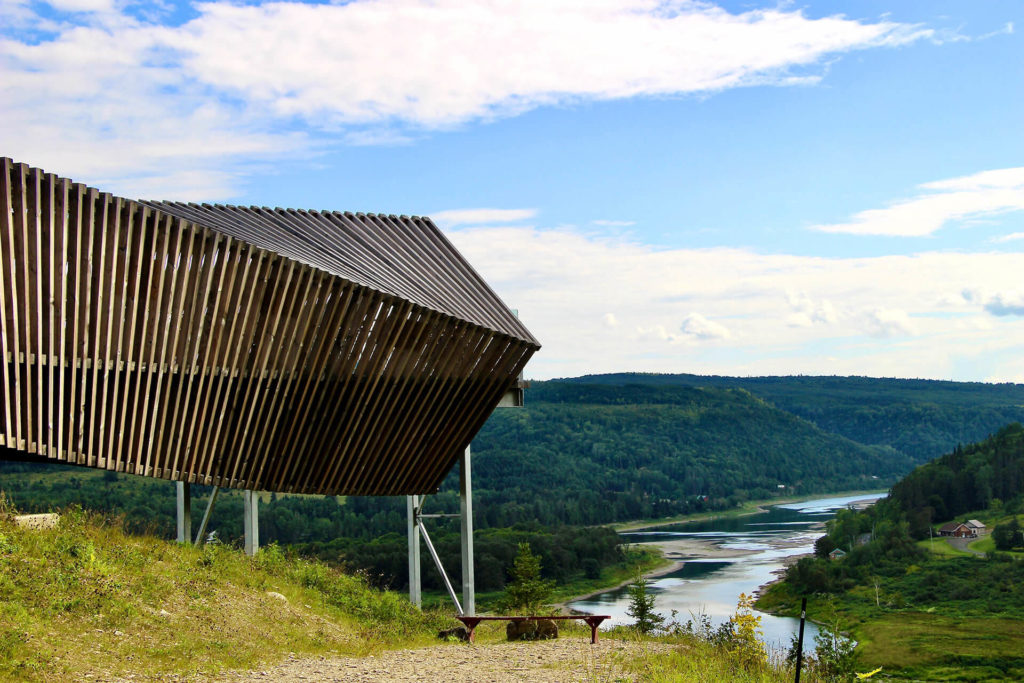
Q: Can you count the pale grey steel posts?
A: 4